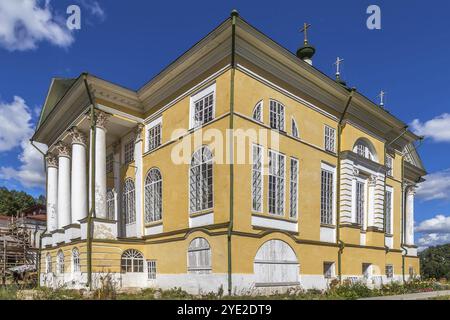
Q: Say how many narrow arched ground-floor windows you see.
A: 3